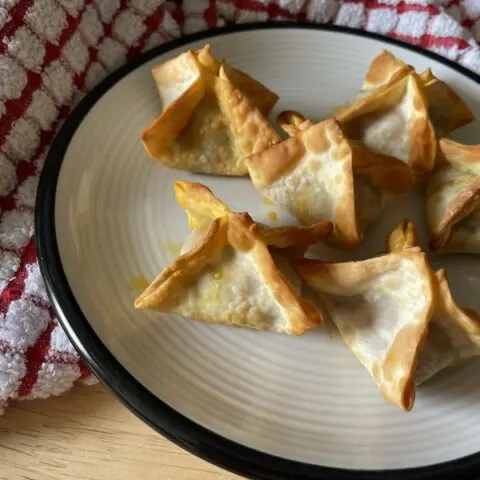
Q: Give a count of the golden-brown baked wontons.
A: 6